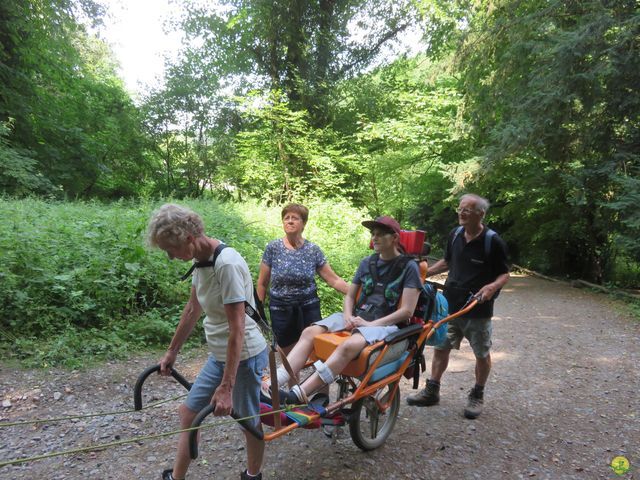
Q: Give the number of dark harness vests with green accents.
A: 1